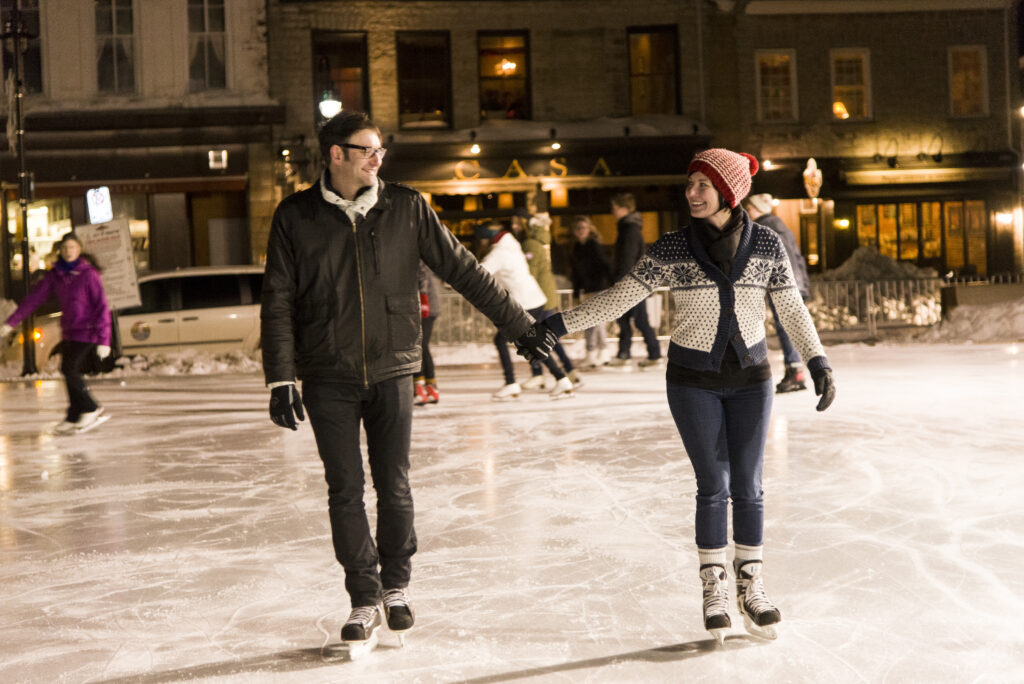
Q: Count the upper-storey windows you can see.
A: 10